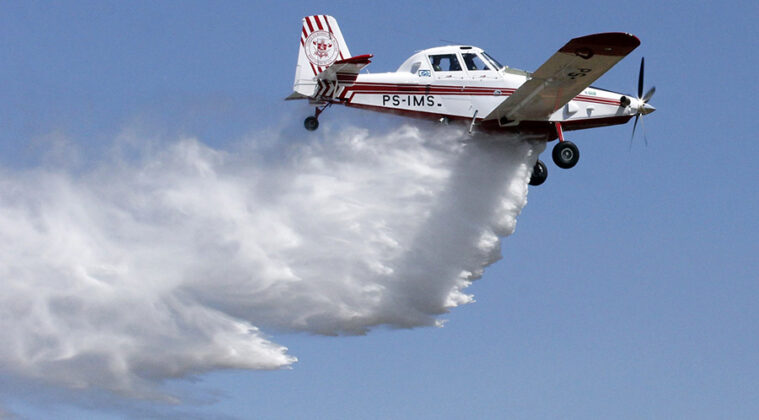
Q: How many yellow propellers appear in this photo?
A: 0